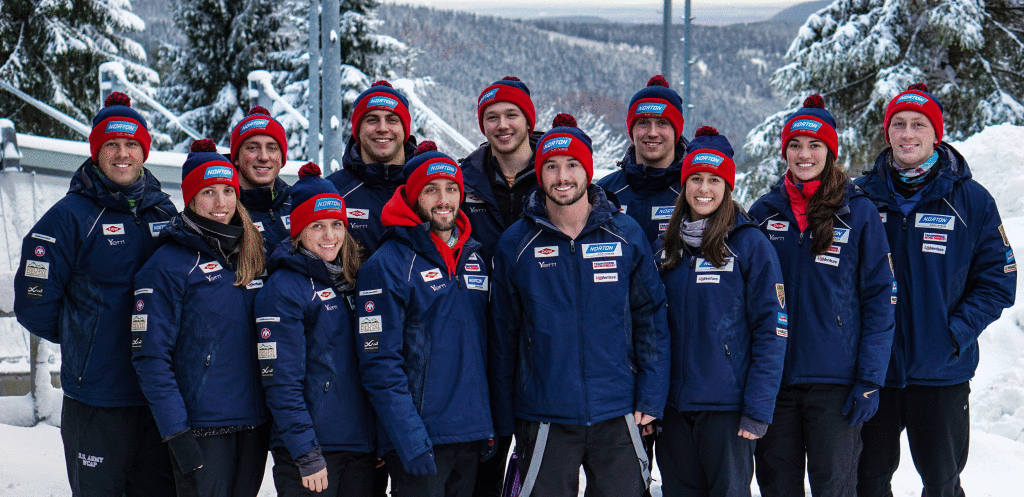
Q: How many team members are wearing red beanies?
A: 12